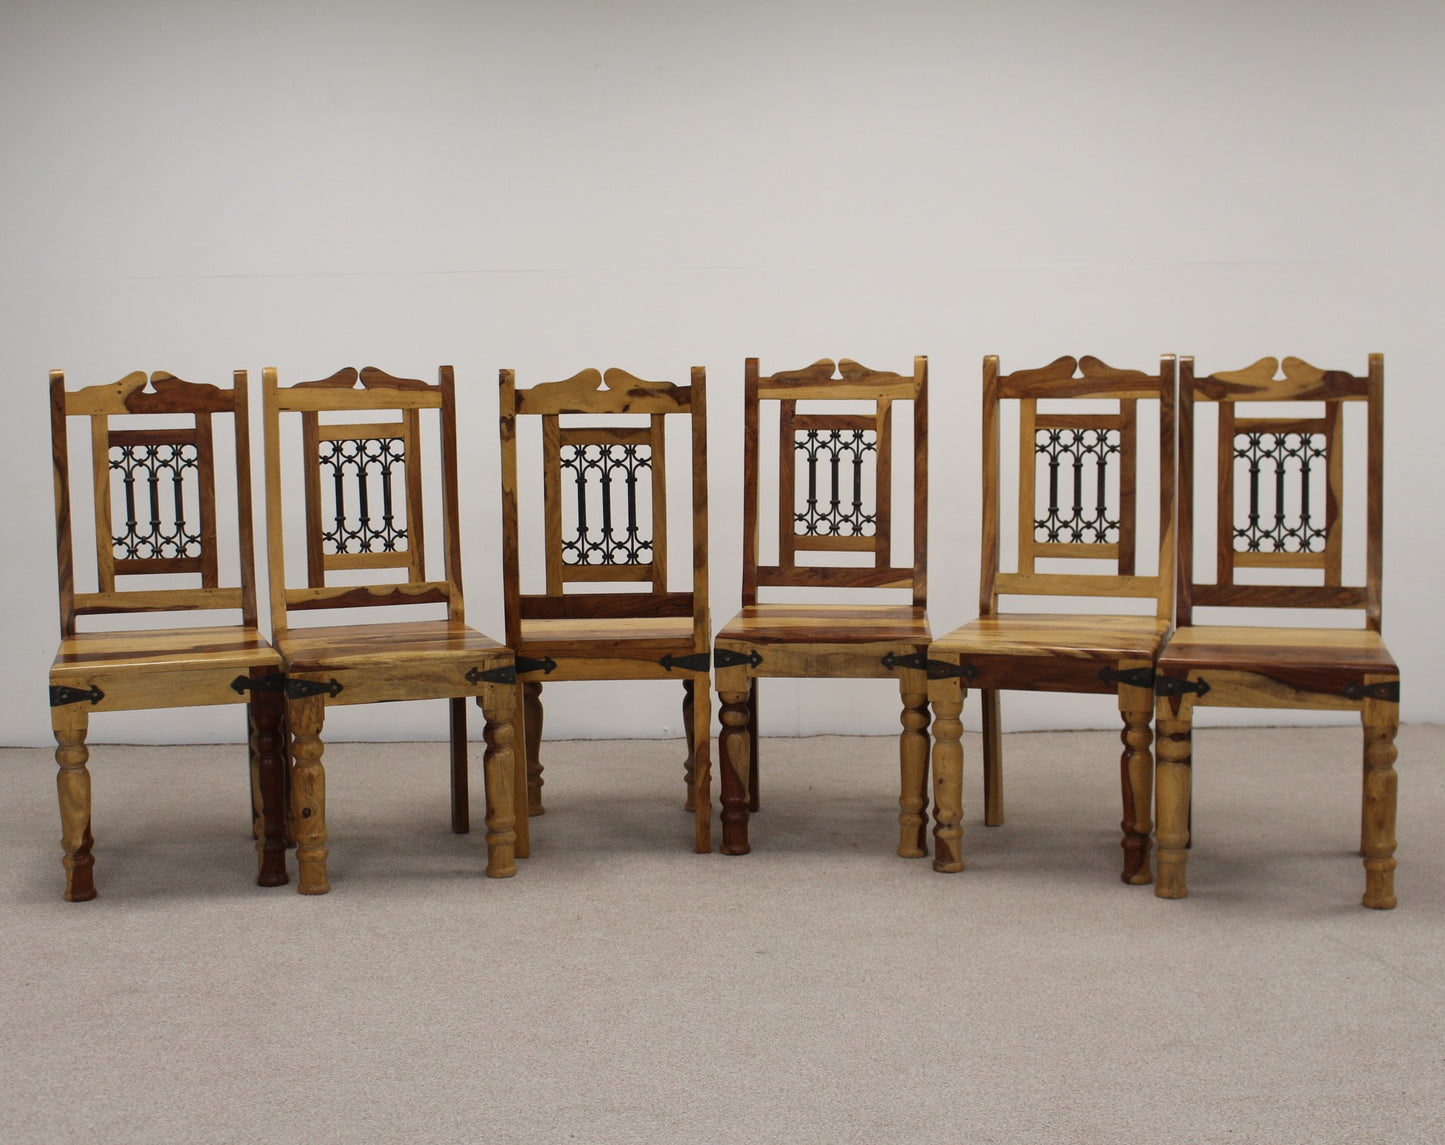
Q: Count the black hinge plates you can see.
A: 12